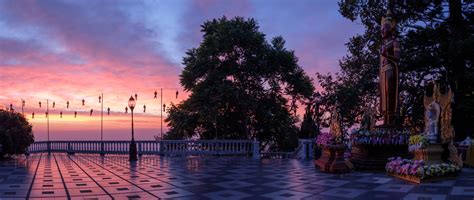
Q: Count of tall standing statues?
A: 1